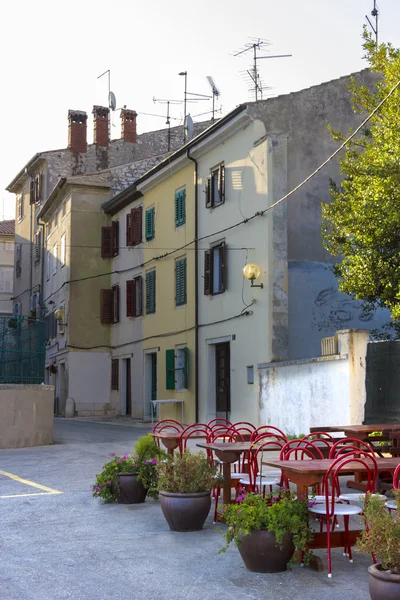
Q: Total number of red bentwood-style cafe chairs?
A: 12